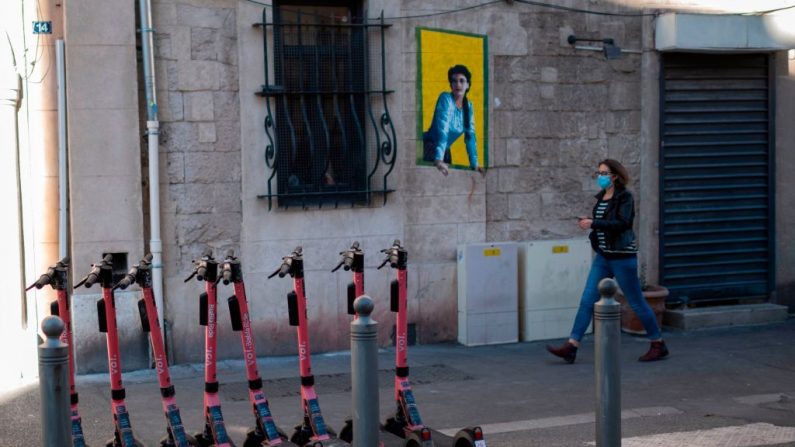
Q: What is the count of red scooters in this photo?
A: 8